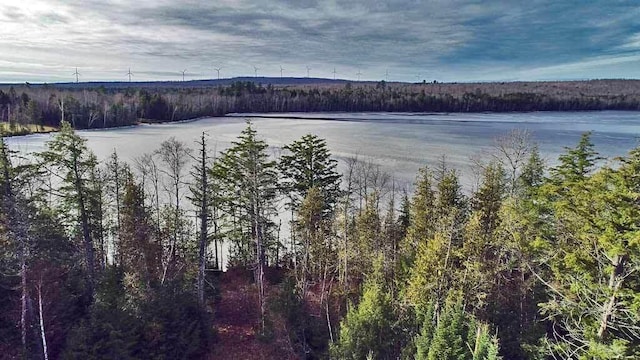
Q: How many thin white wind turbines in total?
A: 11